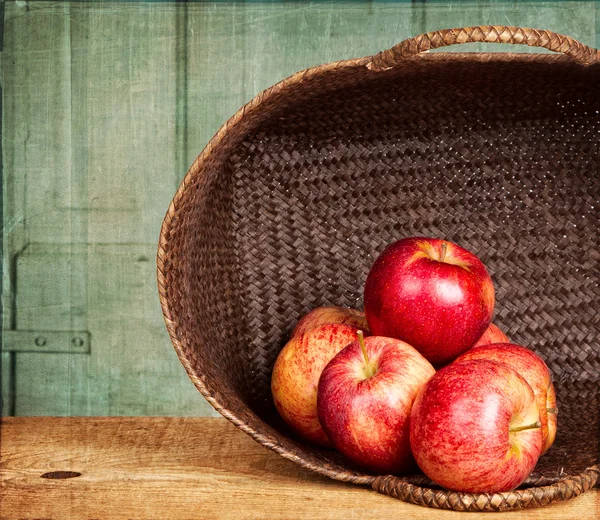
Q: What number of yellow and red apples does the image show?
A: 7